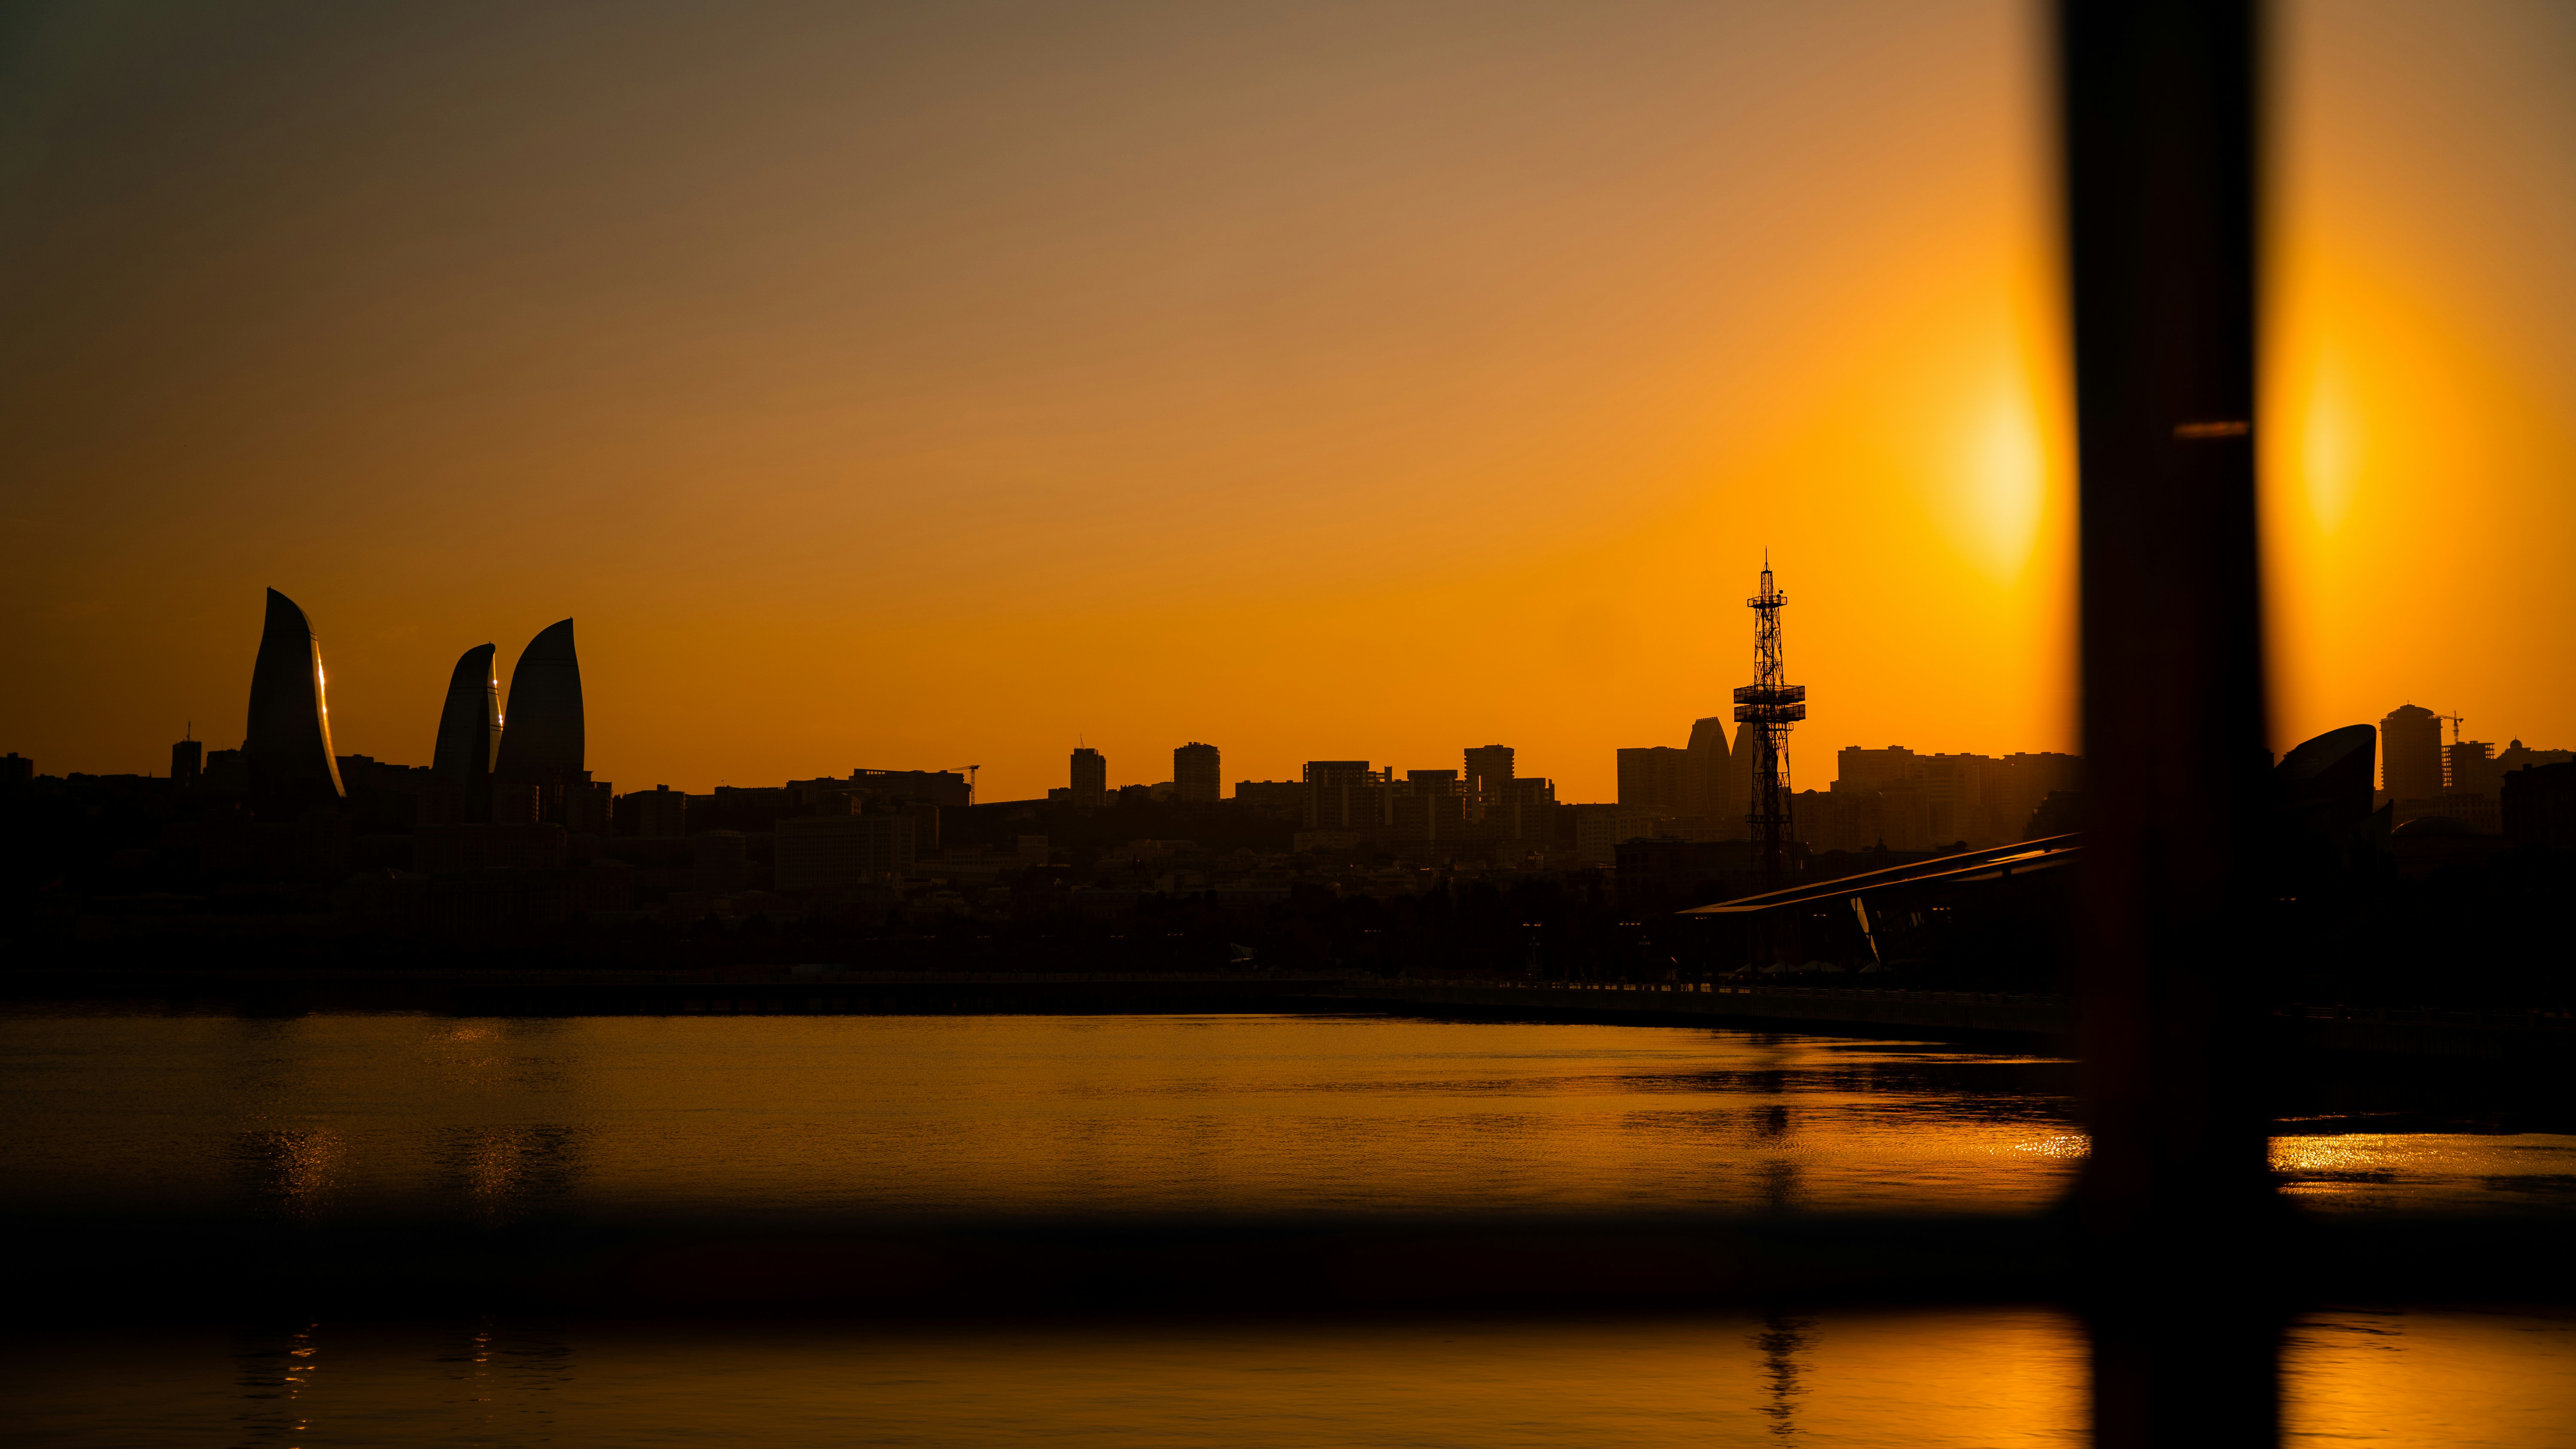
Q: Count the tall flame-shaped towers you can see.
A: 3